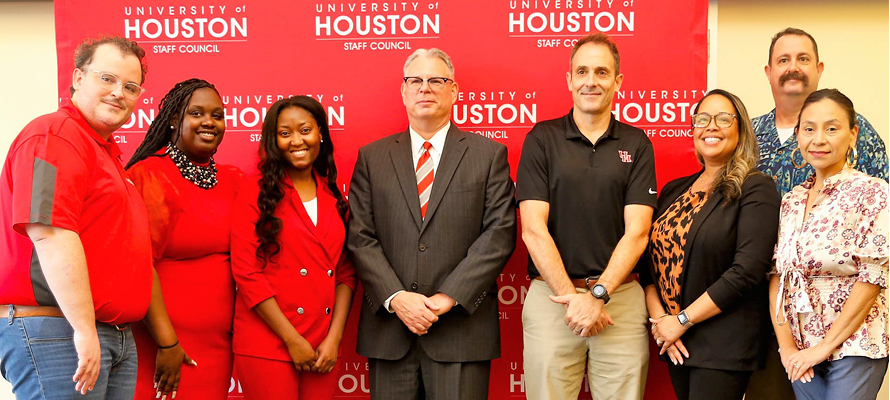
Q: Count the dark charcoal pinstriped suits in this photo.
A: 1